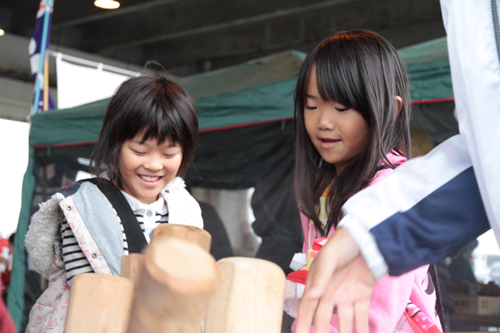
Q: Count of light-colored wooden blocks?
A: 5